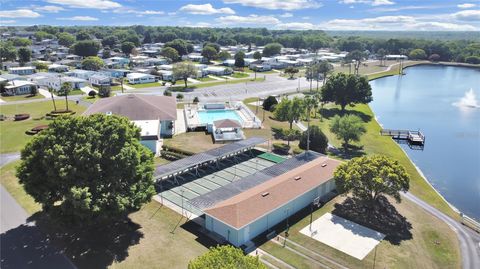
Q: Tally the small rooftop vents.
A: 3